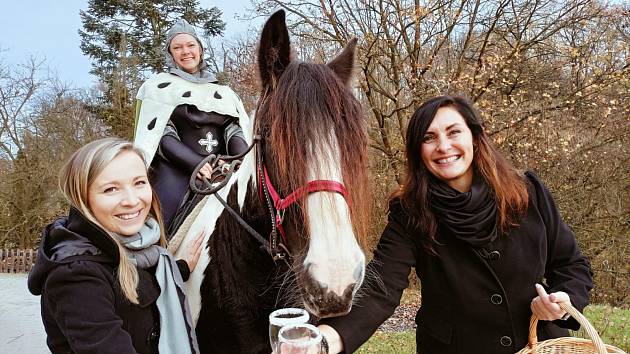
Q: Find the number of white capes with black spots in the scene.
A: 1